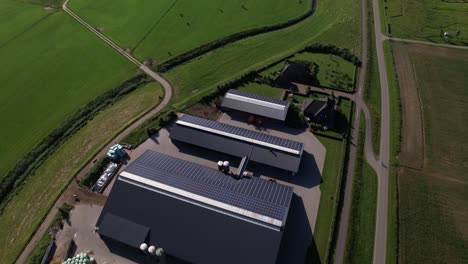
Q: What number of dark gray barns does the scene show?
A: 3